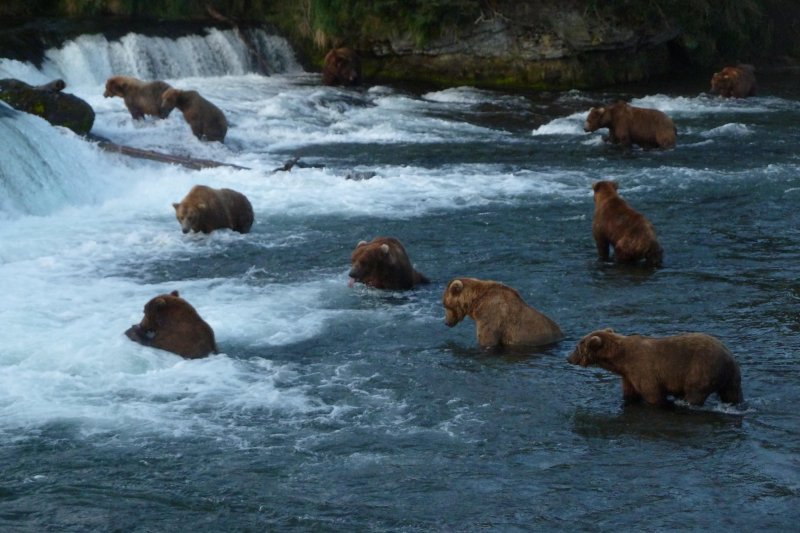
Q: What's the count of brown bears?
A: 11